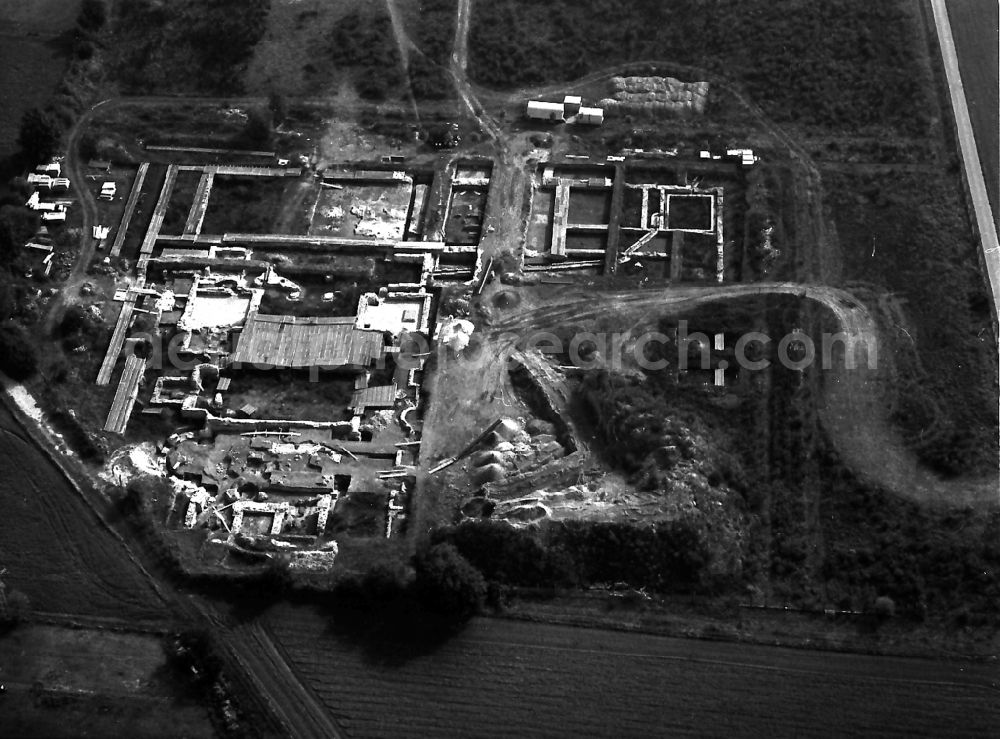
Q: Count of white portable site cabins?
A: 3